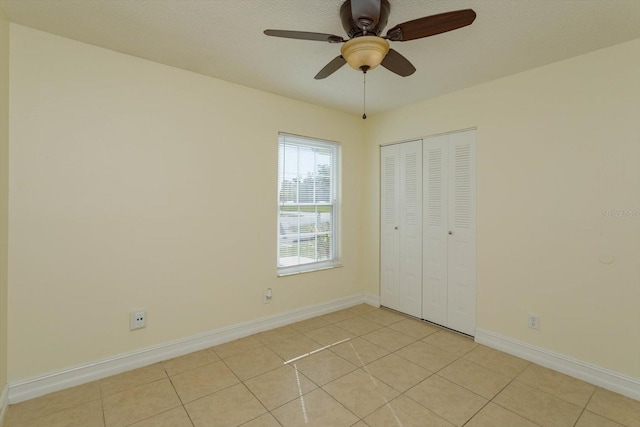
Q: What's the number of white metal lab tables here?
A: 0